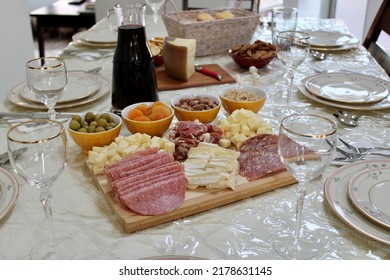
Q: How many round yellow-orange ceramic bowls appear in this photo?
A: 4